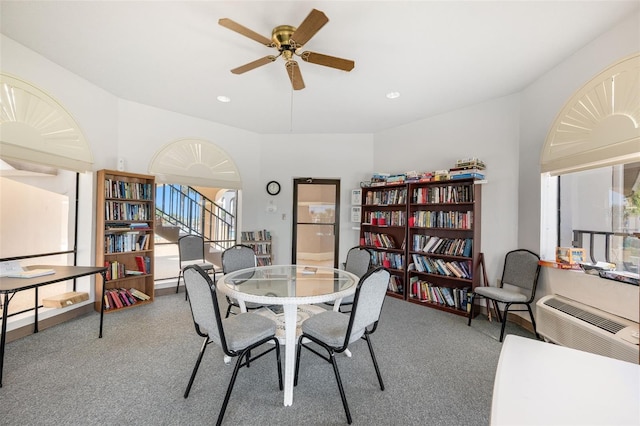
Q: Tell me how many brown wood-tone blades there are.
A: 5